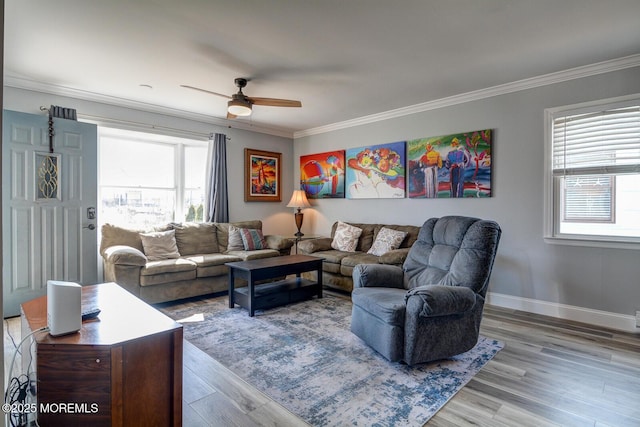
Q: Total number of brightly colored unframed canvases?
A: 3